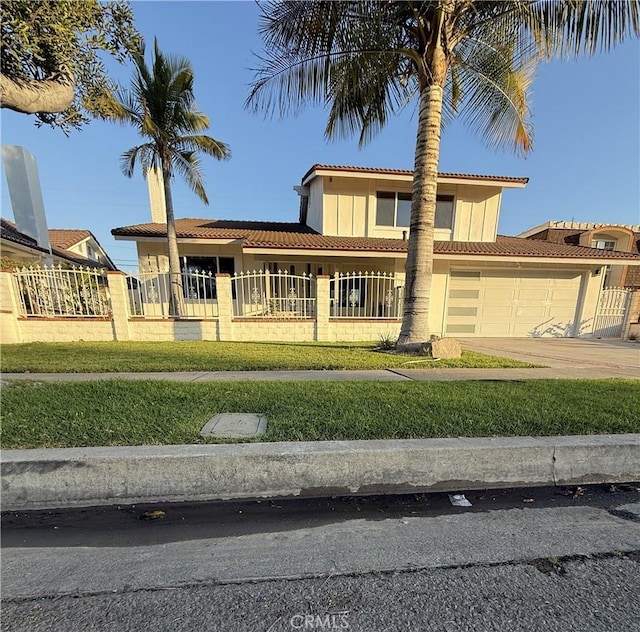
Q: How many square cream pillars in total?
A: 4